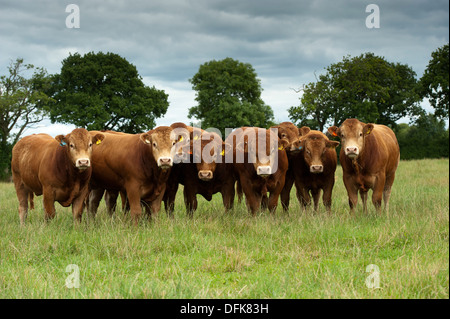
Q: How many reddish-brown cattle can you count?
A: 8